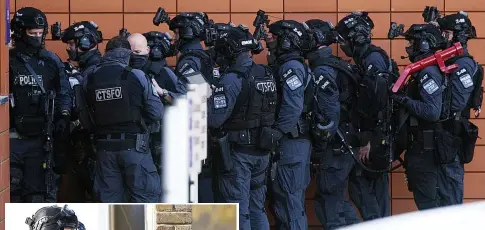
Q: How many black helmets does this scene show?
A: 11